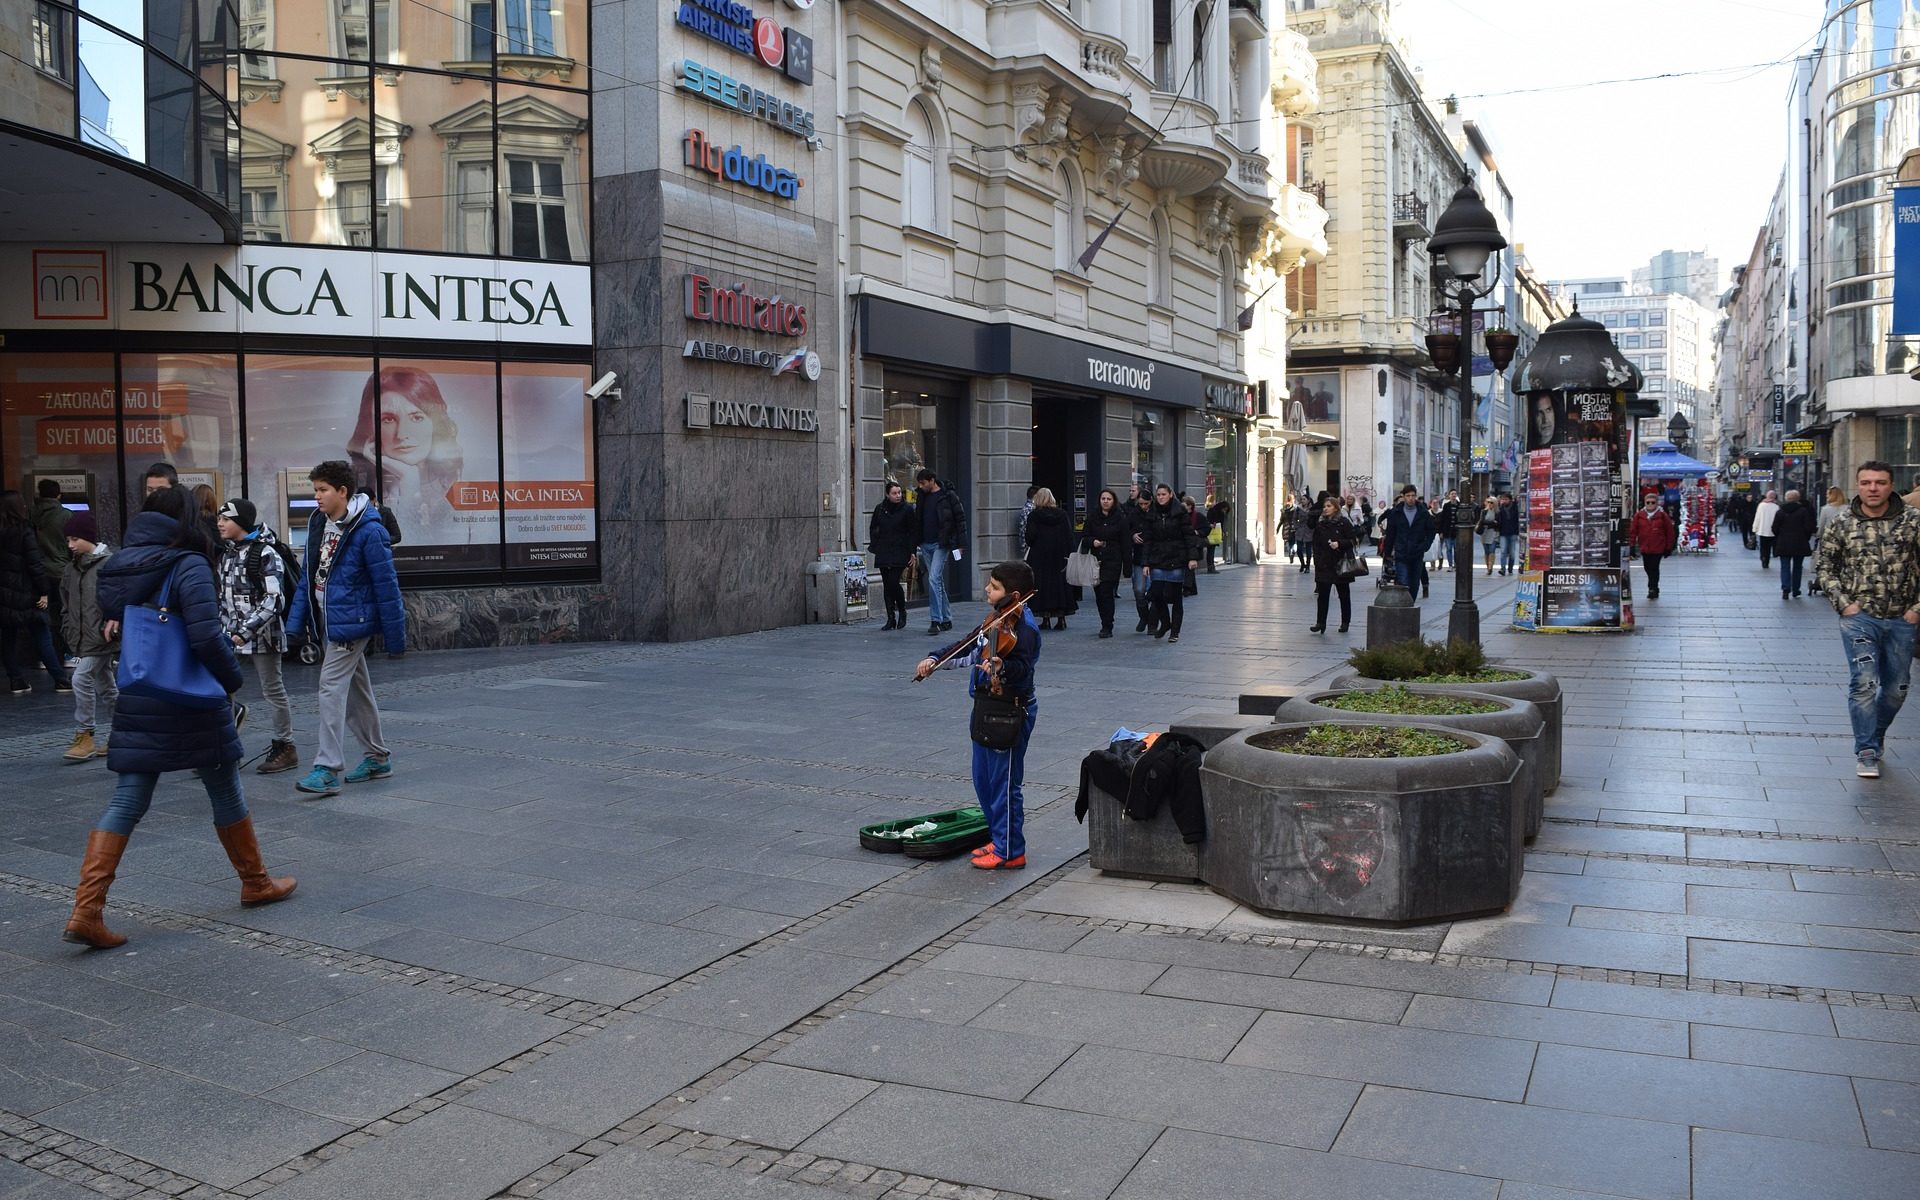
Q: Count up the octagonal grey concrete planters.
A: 3